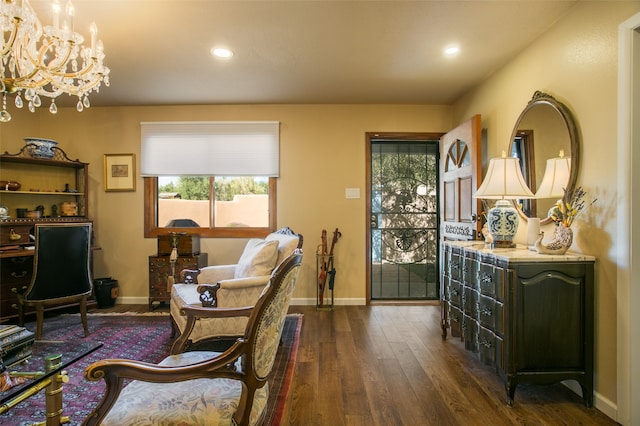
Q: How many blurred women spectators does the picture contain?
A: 0